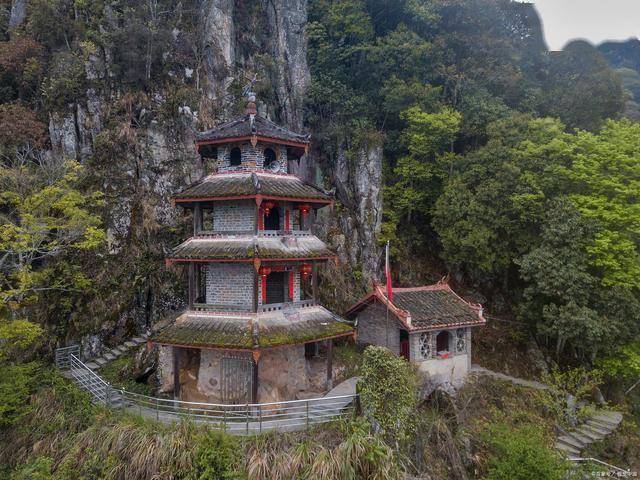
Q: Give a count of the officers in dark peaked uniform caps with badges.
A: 0